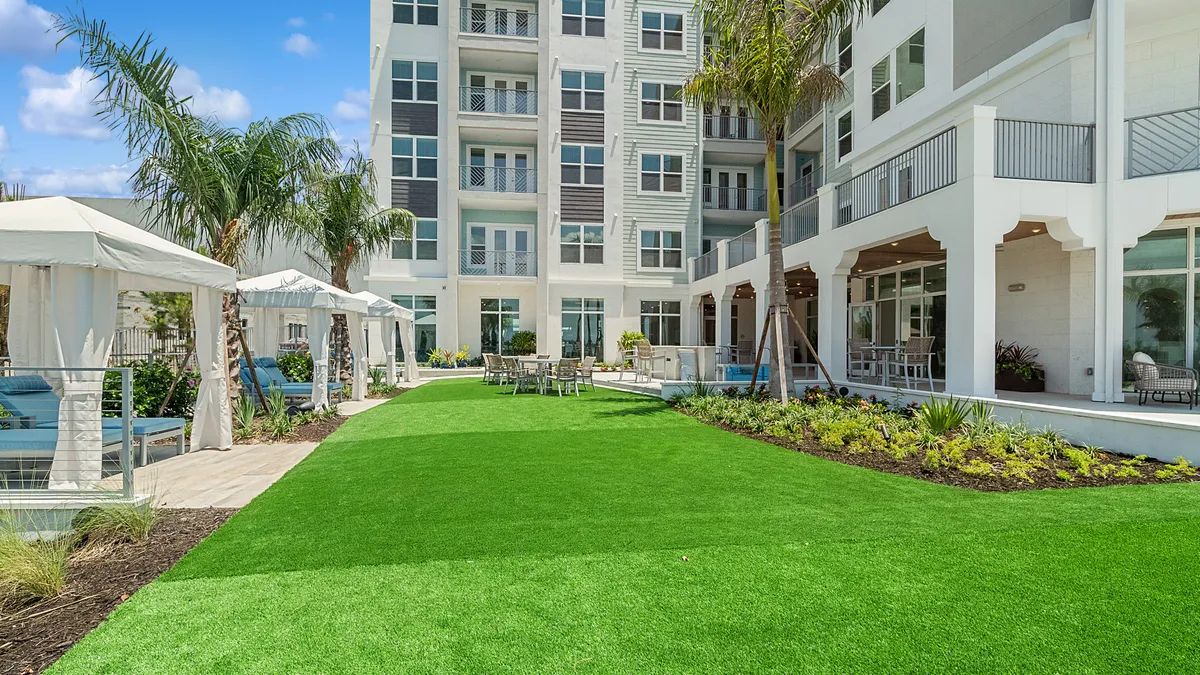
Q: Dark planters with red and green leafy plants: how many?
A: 1